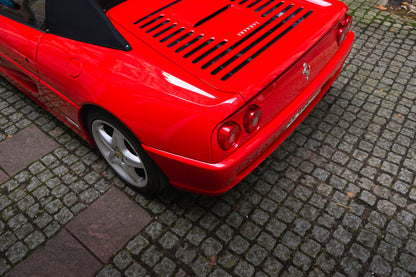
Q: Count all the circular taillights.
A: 4